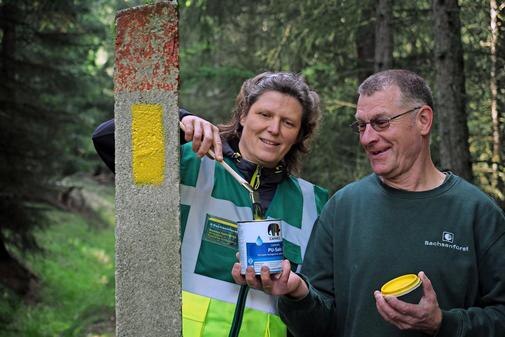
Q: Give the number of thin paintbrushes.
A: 1